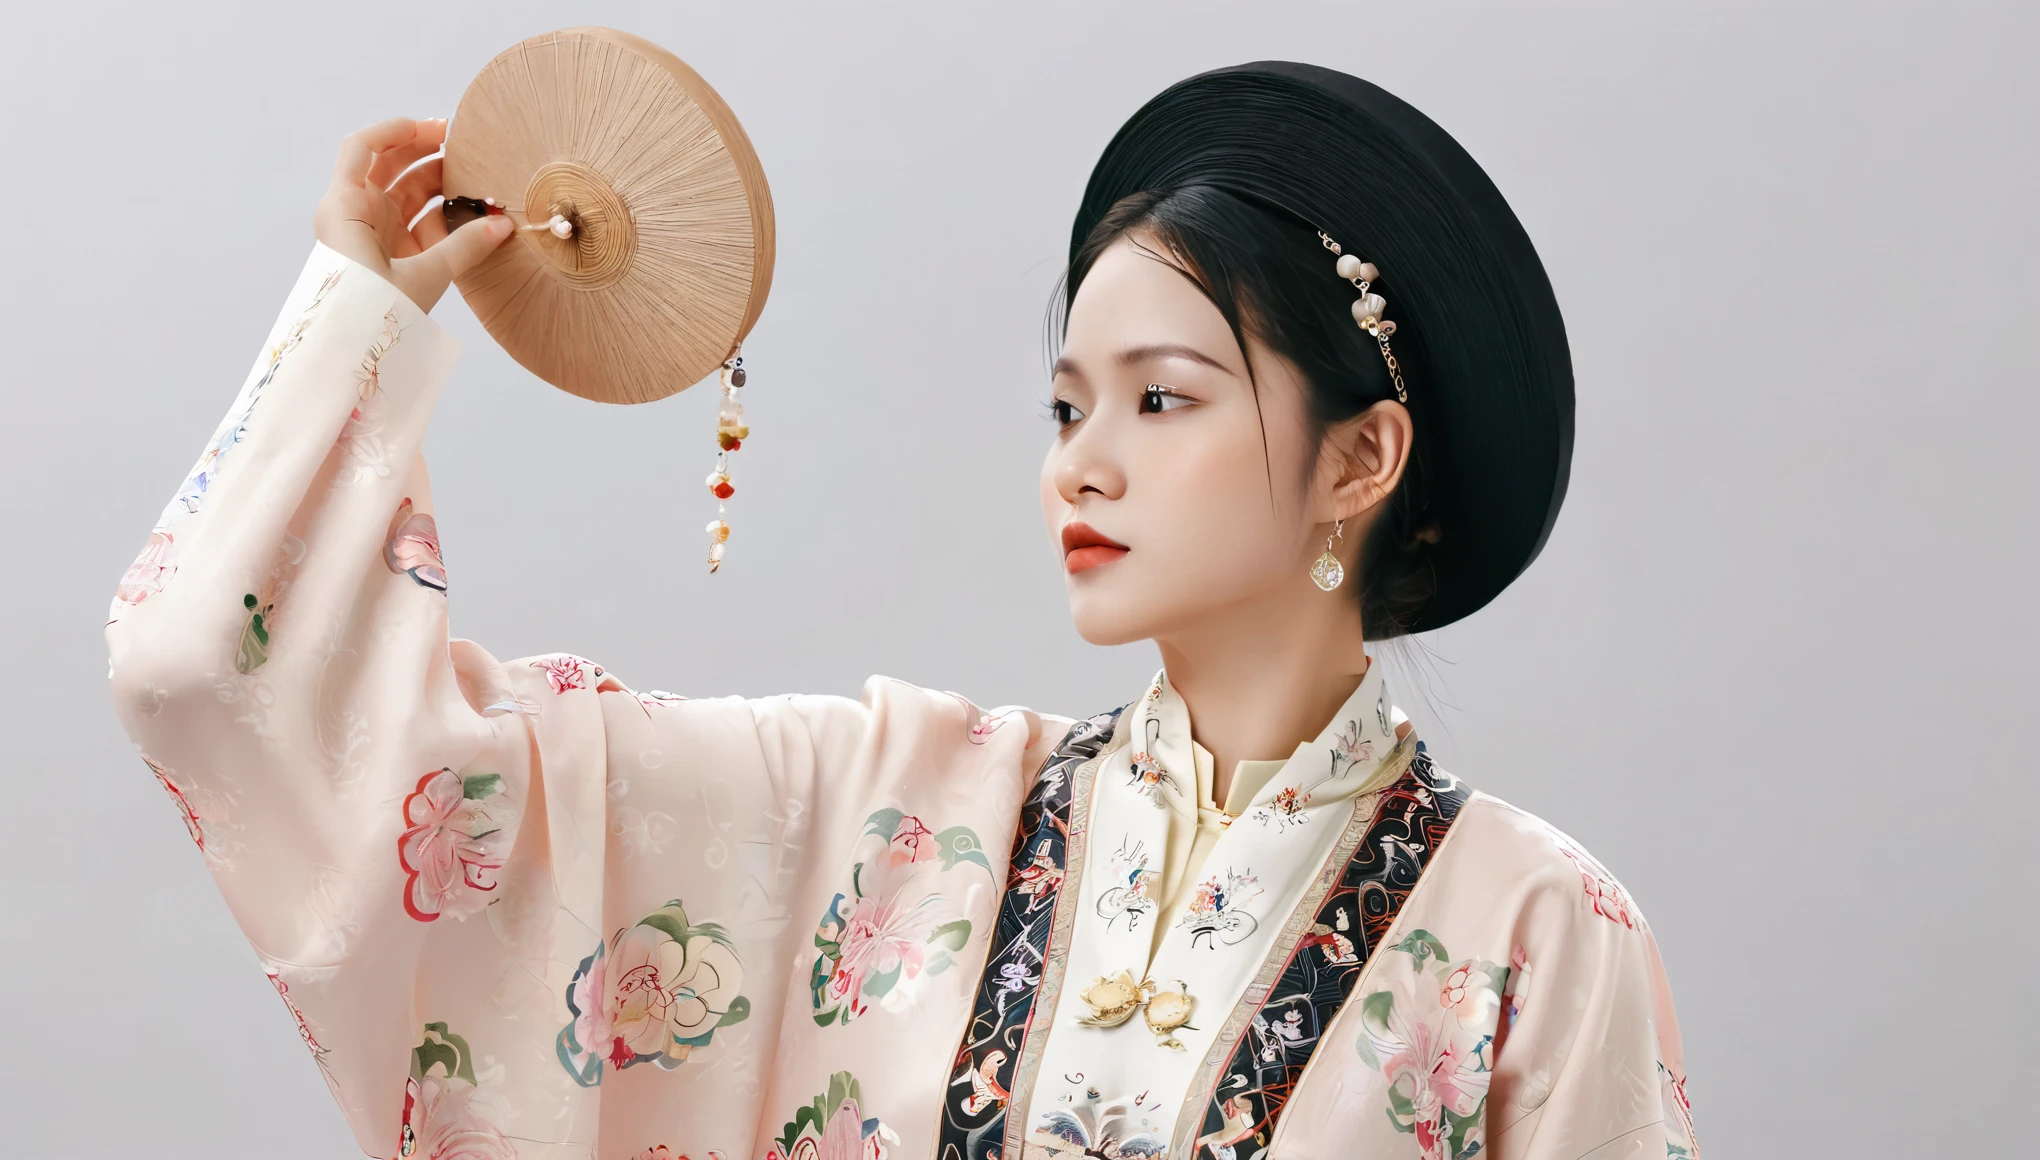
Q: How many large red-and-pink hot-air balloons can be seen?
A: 0